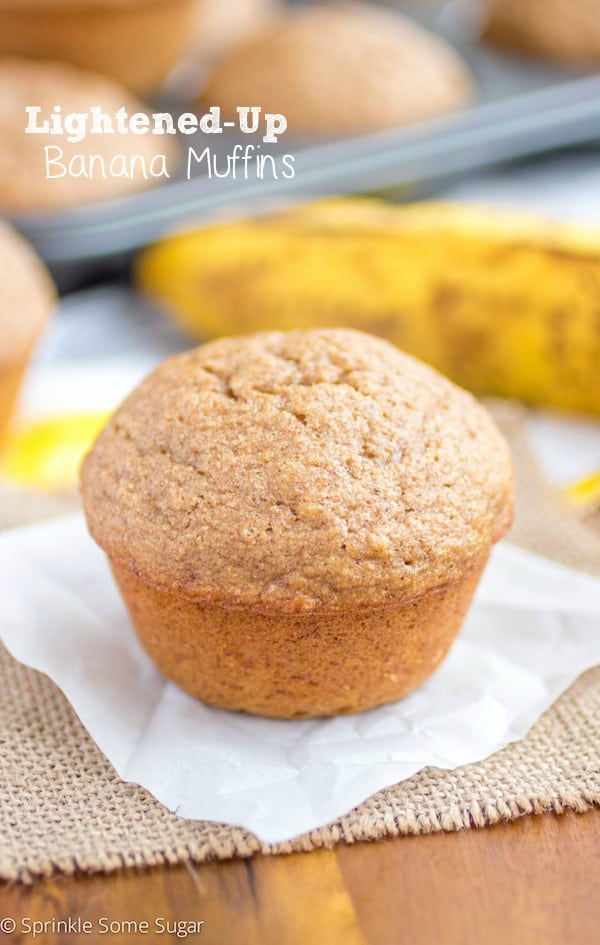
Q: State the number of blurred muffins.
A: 5